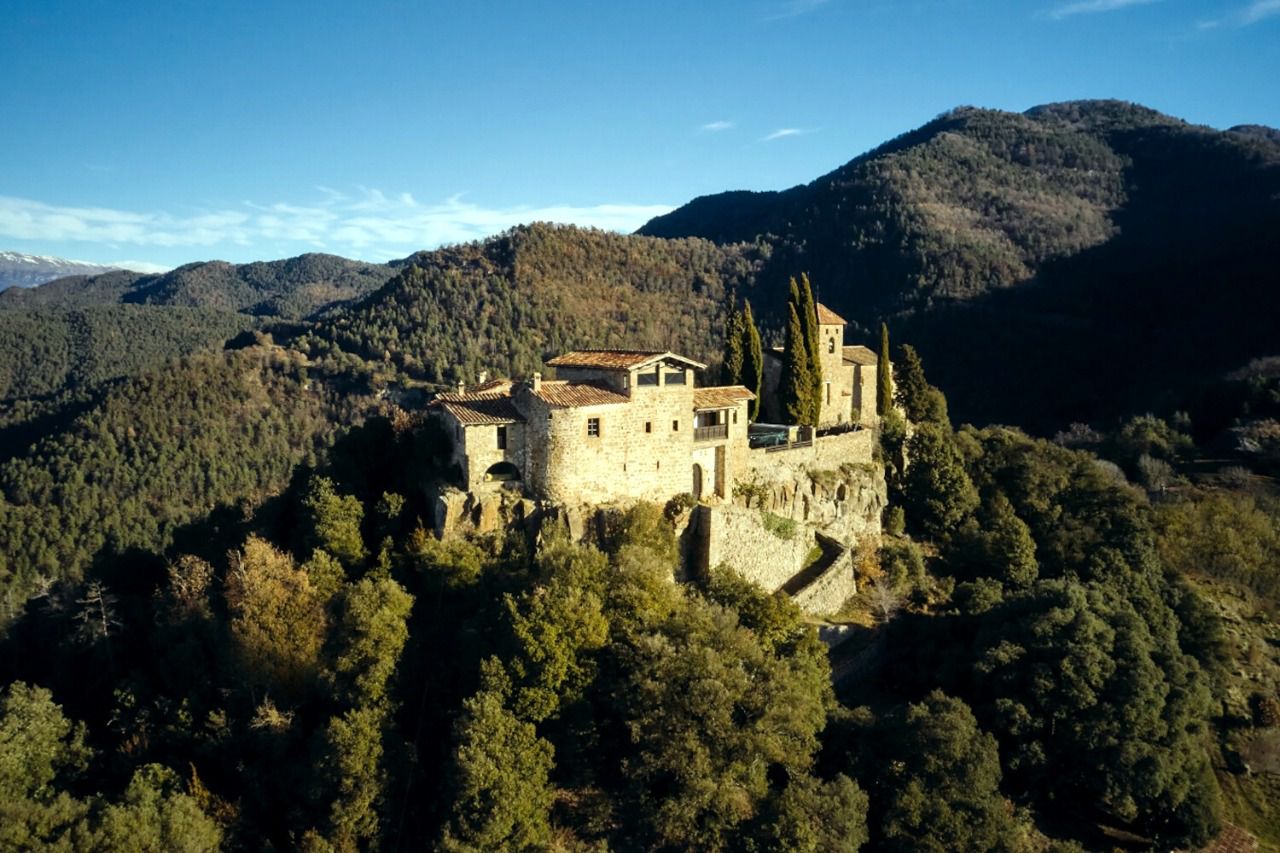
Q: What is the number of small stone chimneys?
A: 3